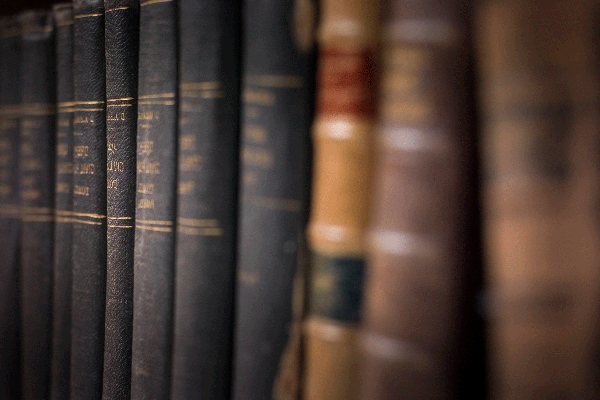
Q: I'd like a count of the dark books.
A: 8